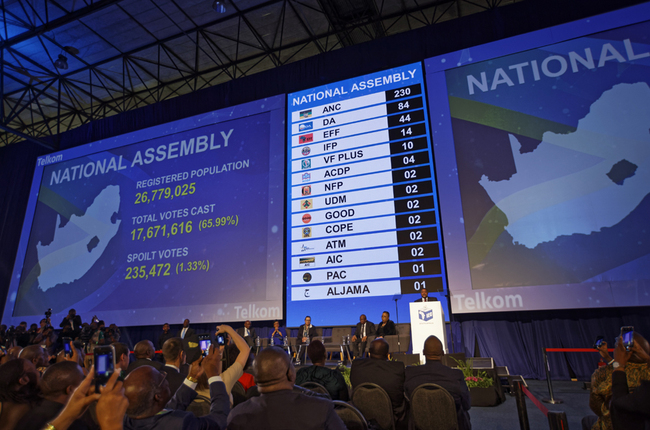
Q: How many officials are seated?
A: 5